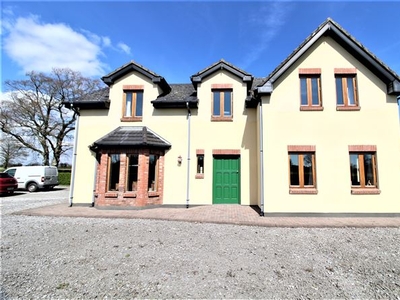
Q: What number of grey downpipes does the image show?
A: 4